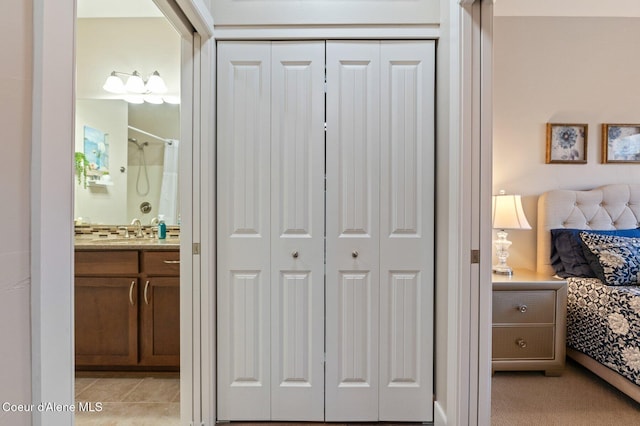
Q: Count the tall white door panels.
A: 4